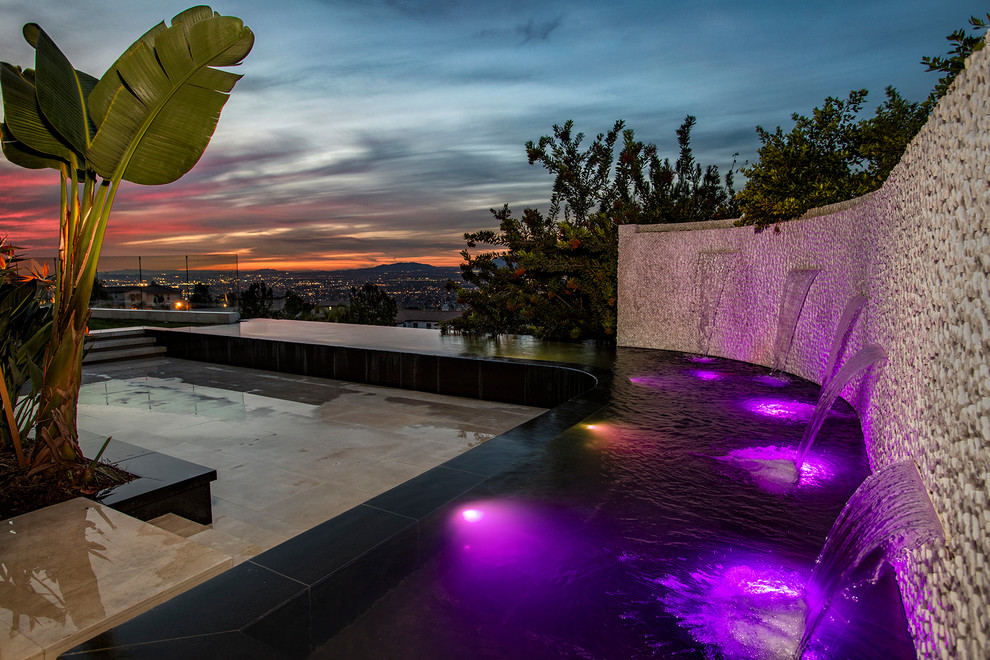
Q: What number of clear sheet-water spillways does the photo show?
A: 5